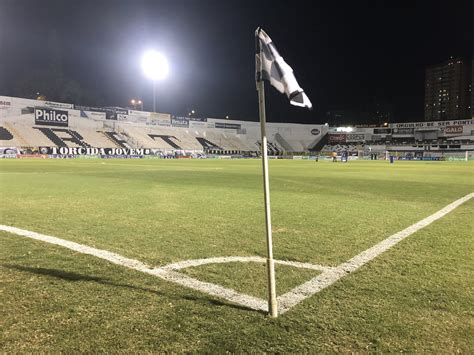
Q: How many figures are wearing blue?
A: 3